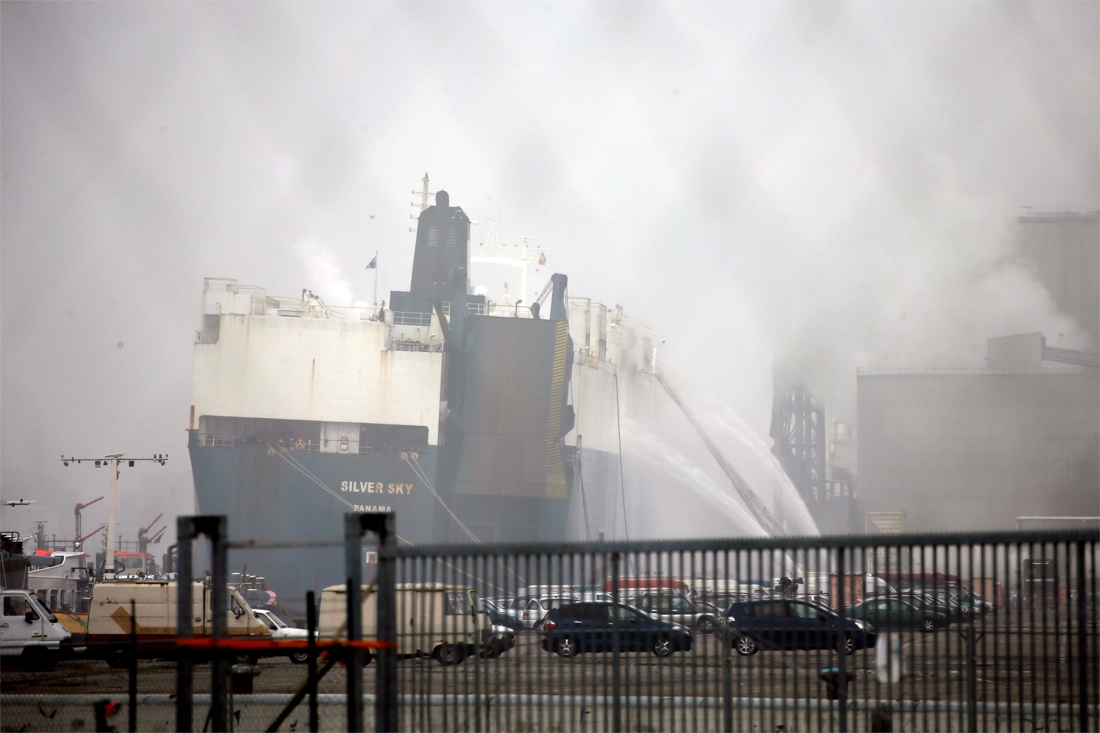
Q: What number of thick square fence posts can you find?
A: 4